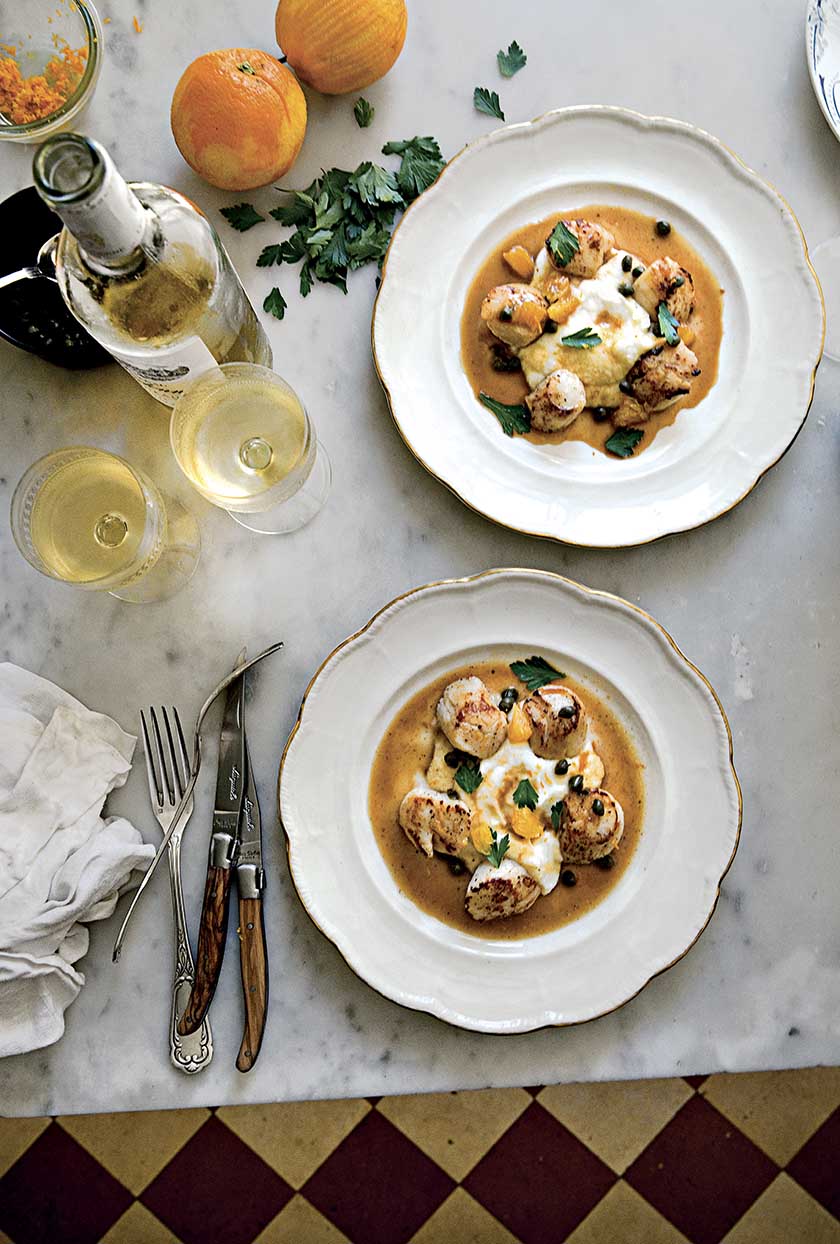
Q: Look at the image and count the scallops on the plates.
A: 10